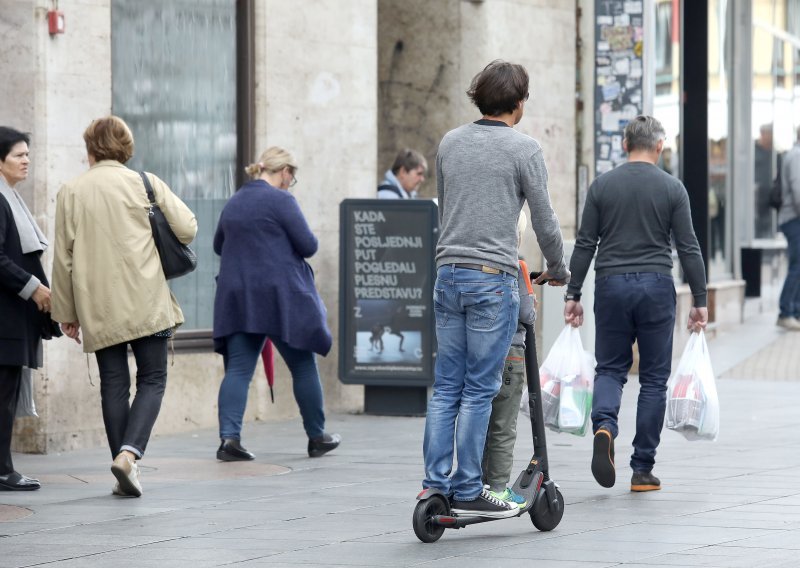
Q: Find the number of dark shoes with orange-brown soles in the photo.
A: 2